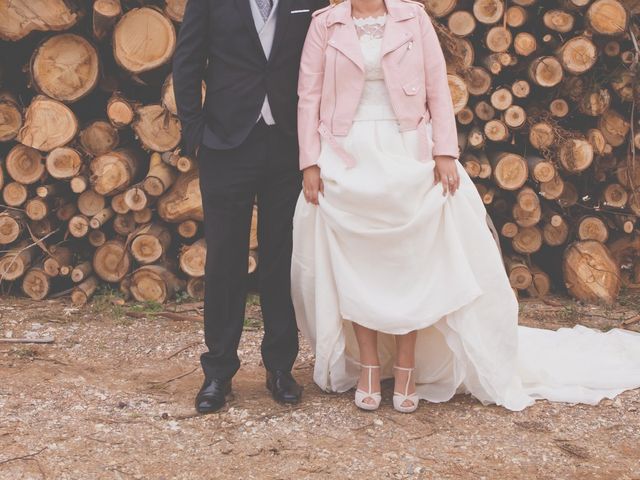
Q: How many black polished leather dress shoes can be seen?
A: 2